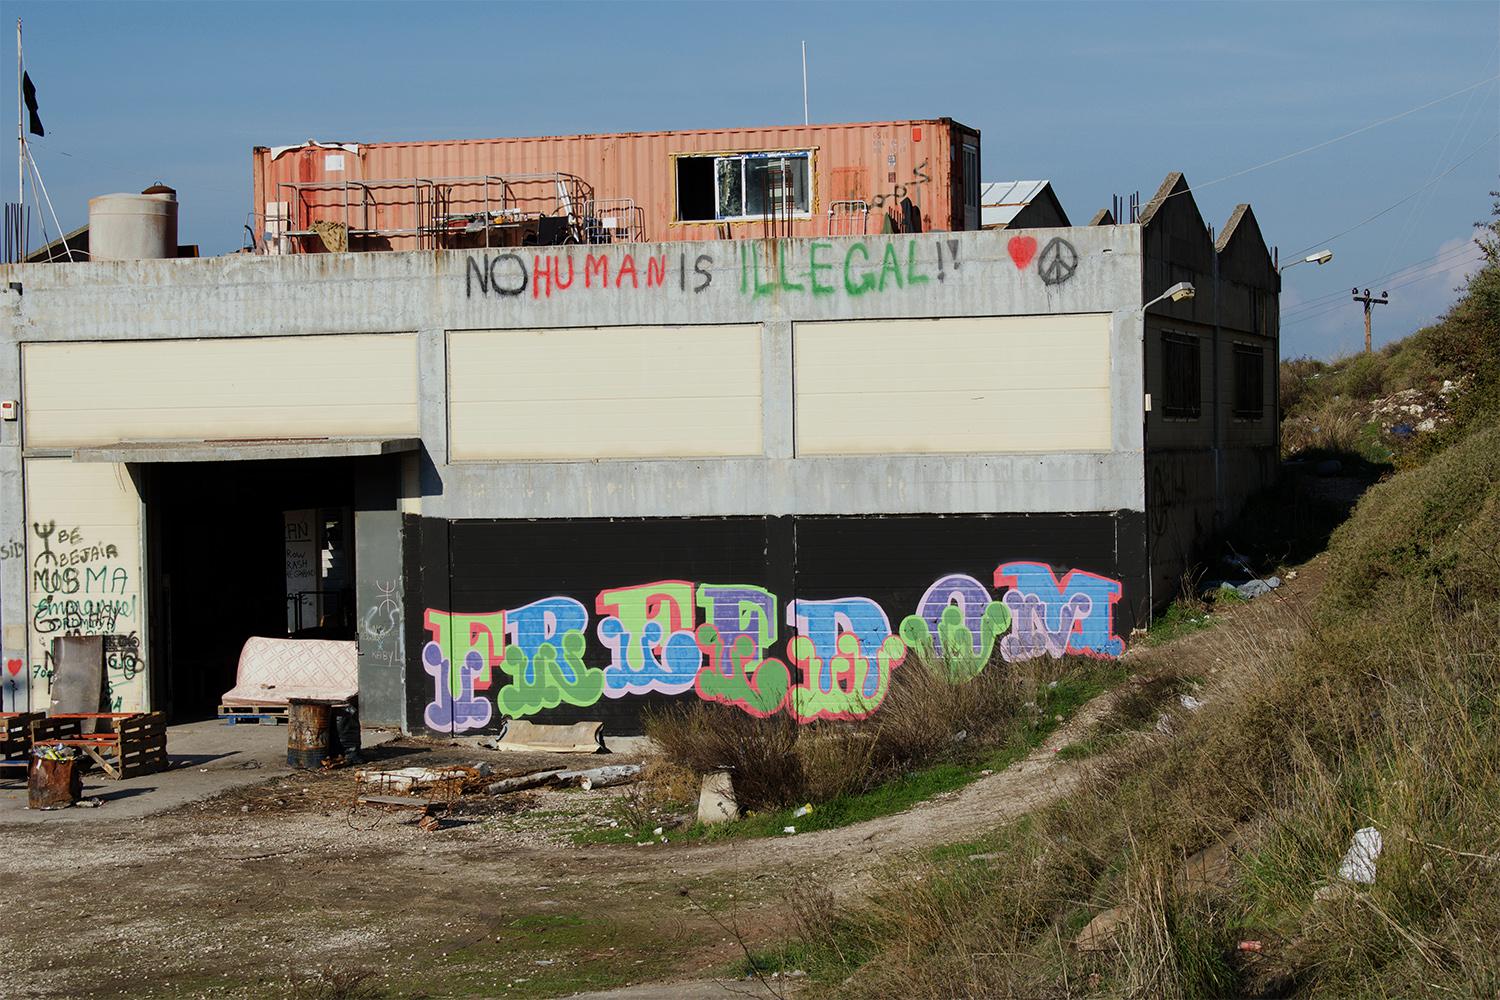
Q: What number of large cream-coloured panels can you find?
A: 3